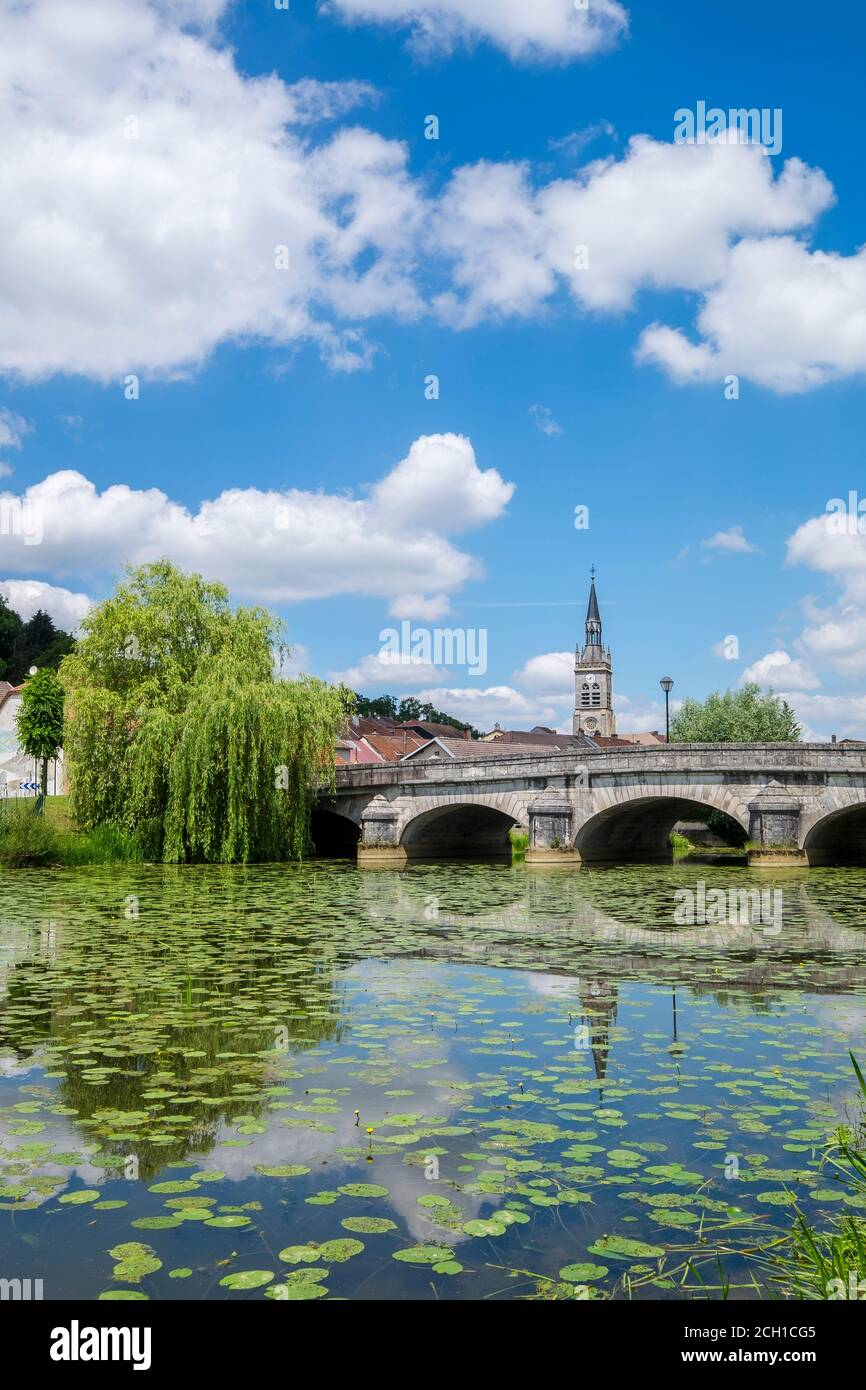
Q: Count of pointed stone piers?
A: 3